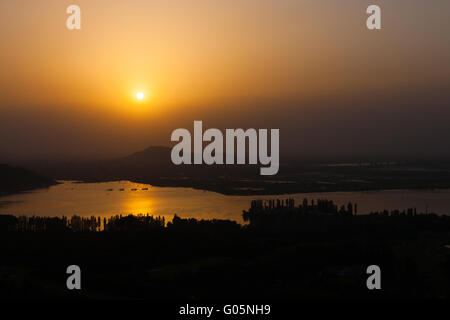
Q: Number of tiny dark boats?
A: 4